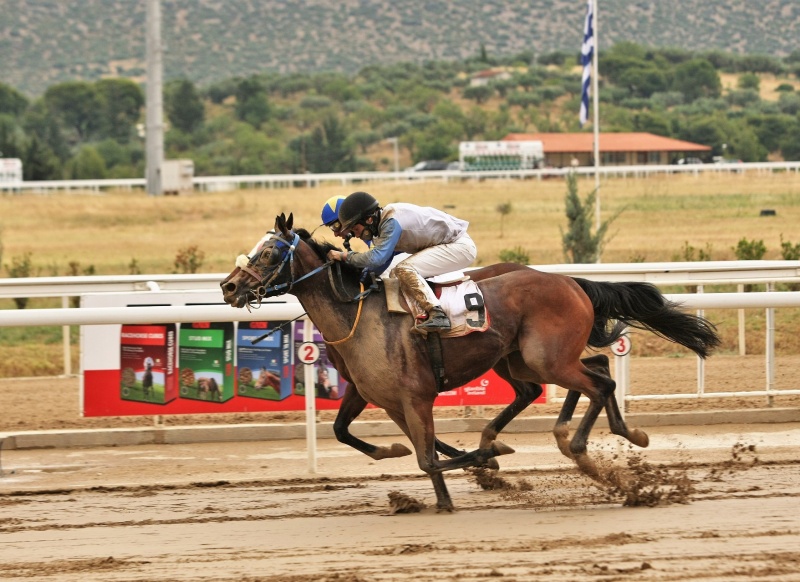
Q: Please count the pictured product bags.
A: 4